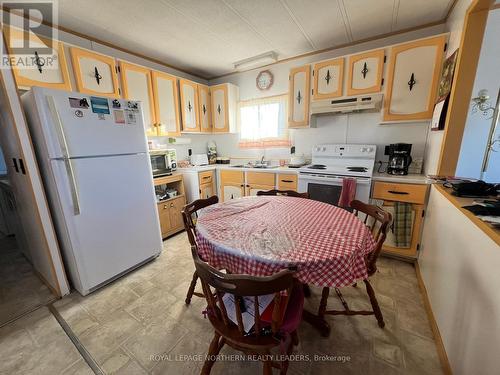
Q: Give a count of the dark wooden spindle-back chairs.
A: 4